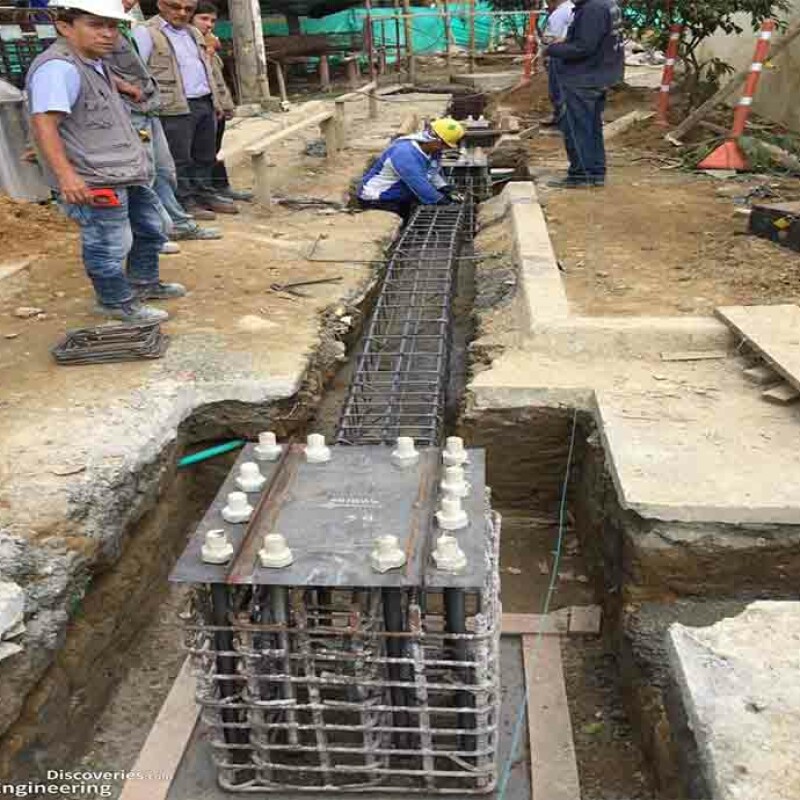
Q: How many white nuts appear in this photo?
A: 12